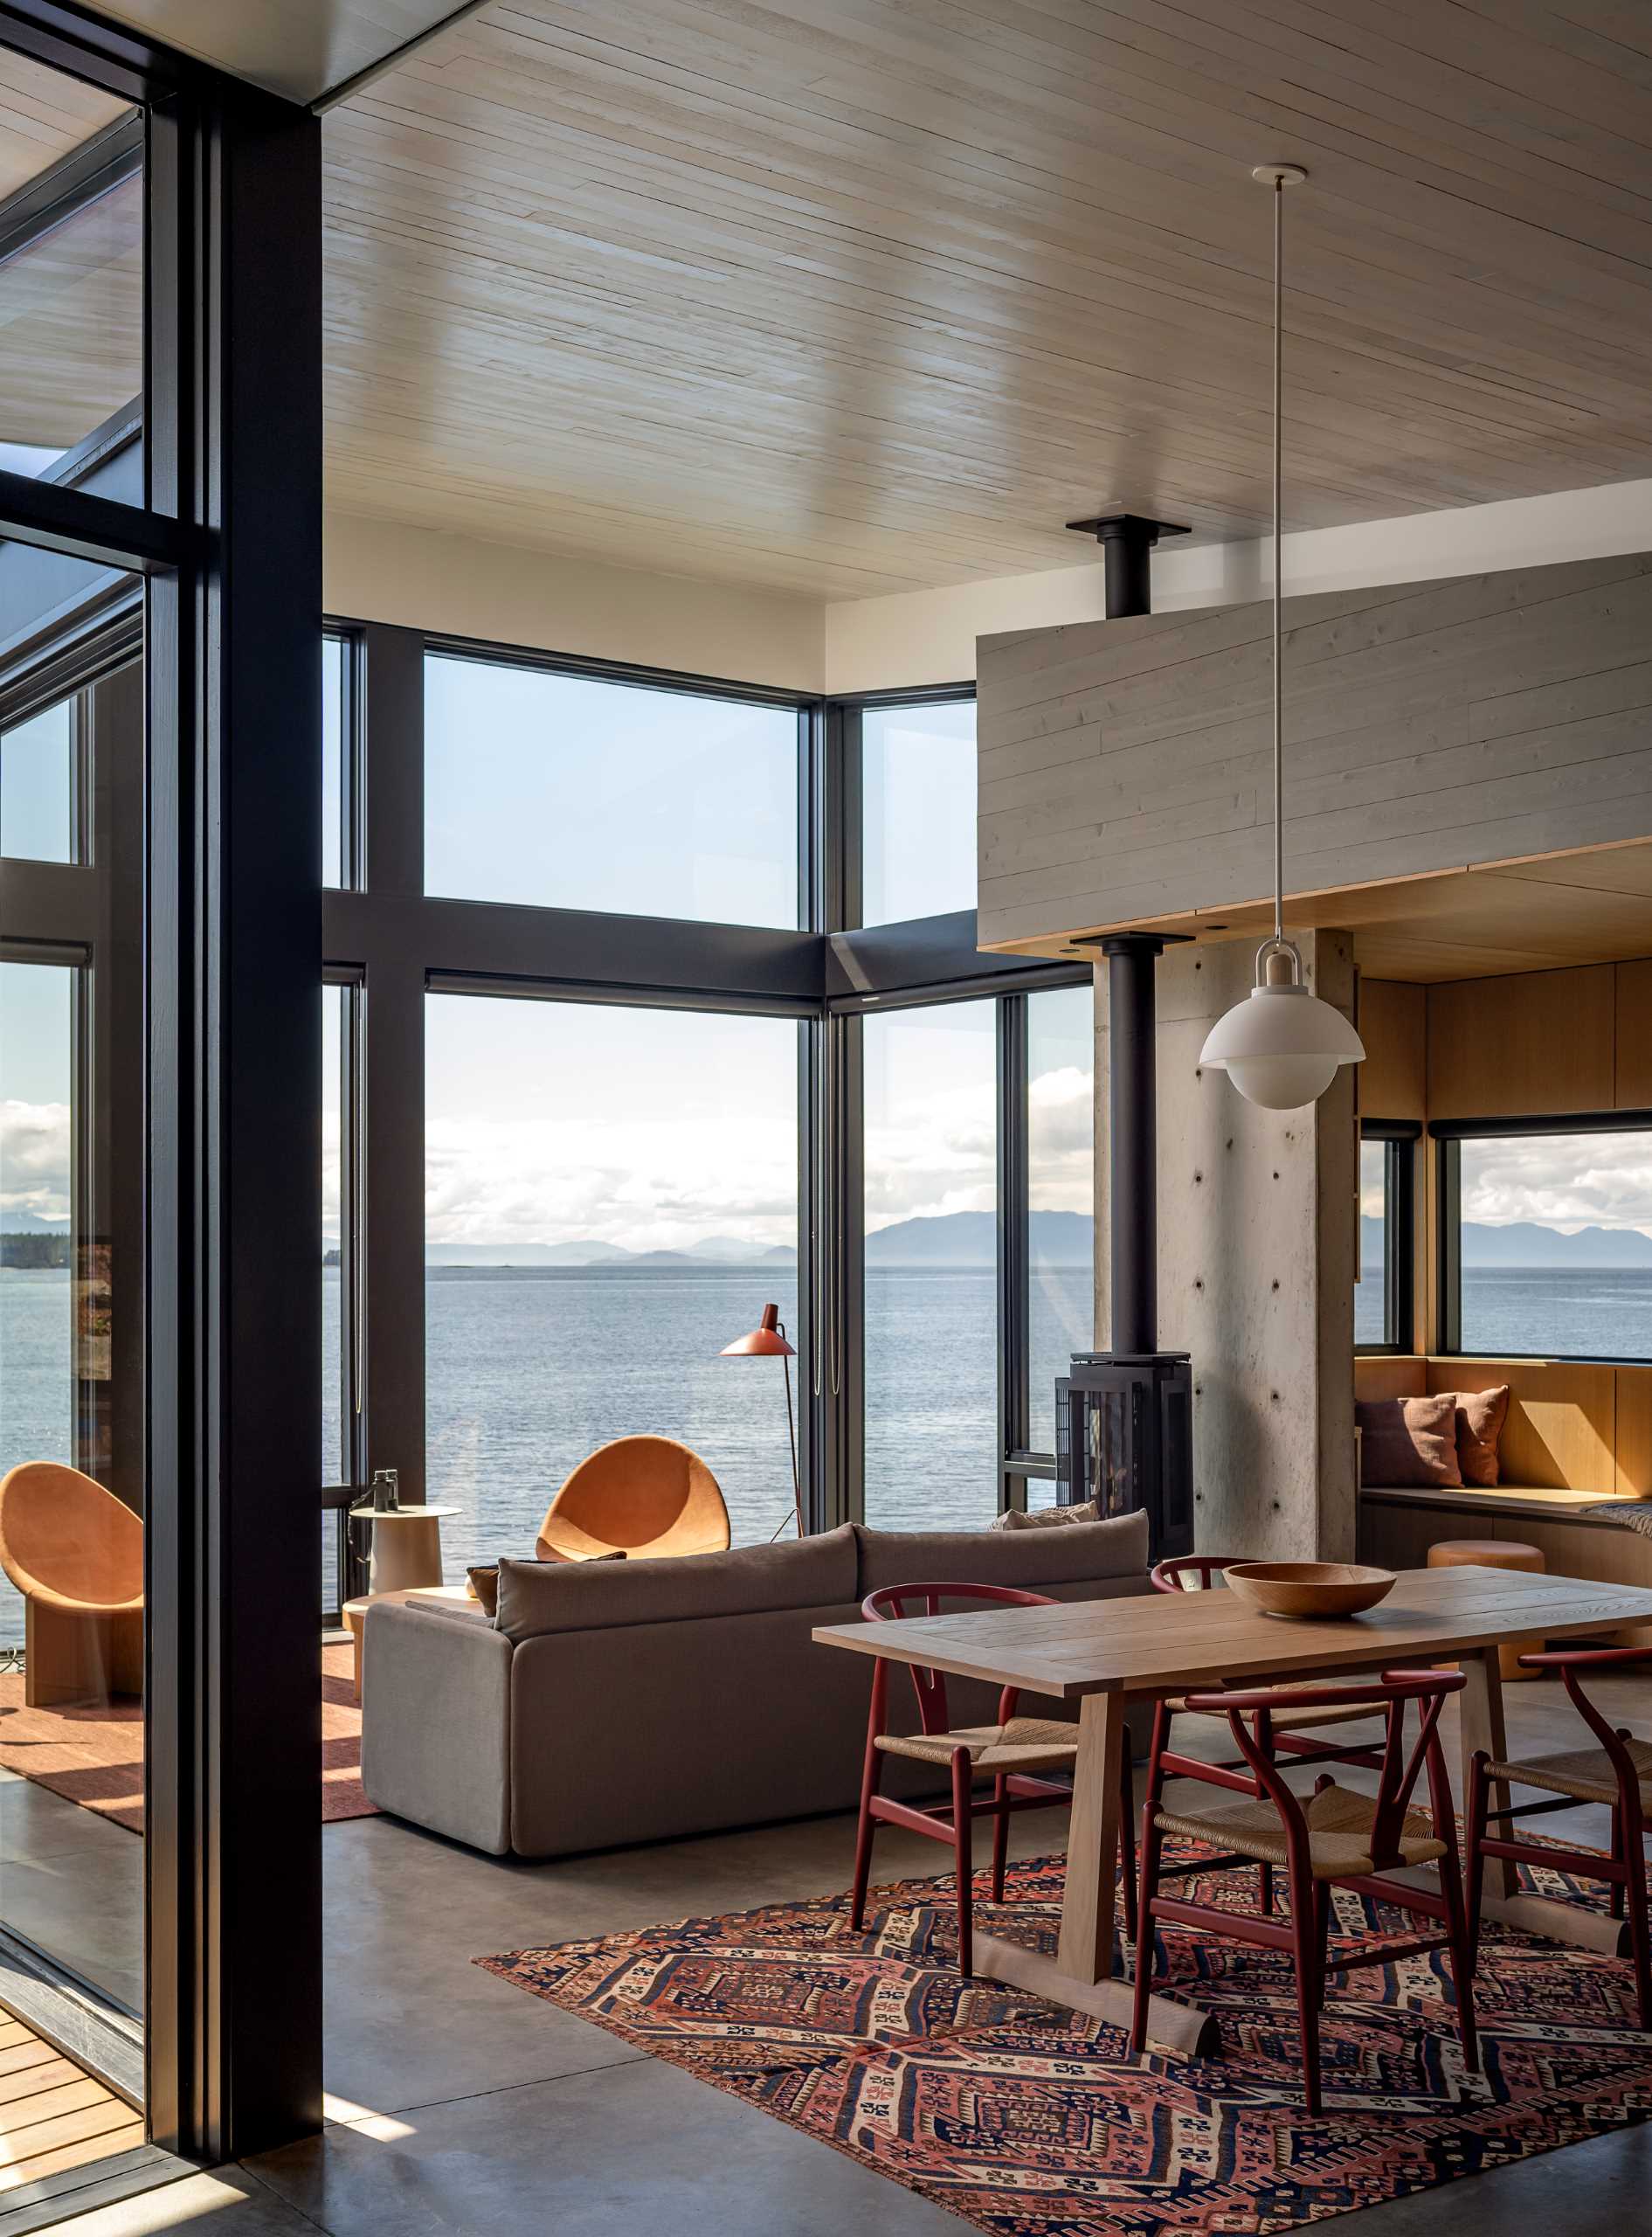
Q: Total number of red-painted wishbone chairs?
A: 4